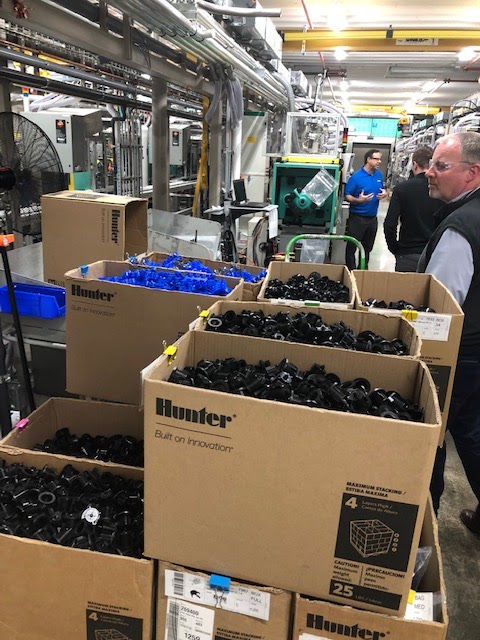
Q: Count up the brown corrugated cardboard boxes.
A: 11